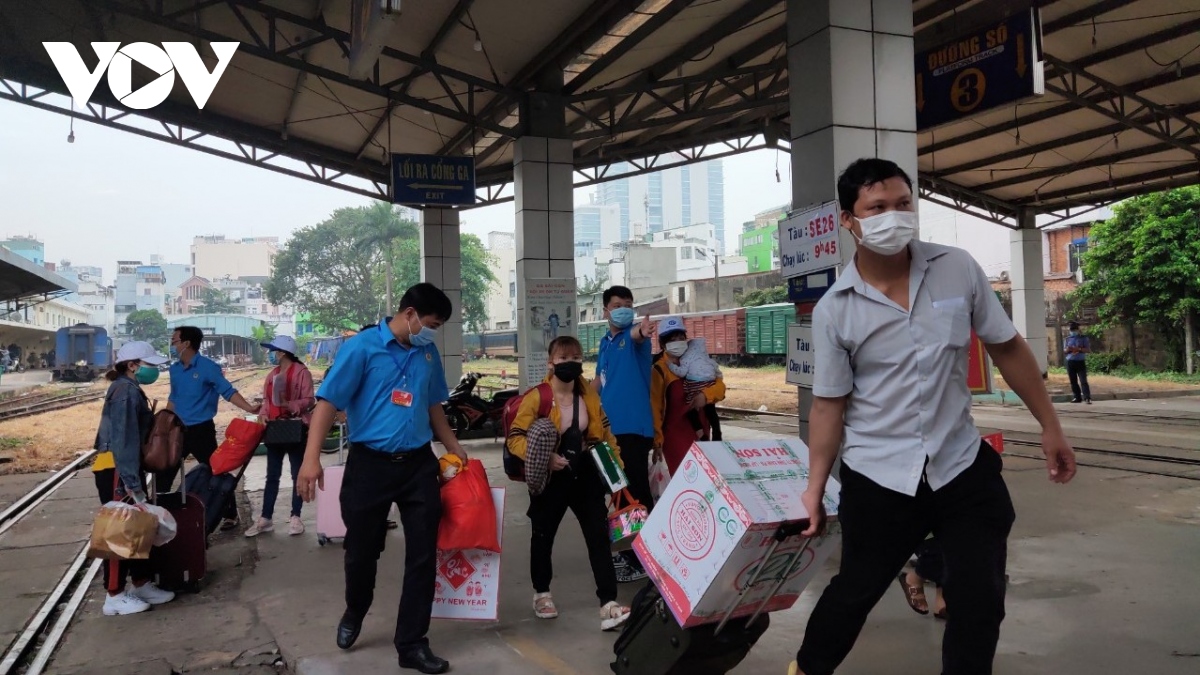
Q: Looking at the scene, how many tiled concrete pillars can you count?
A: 4